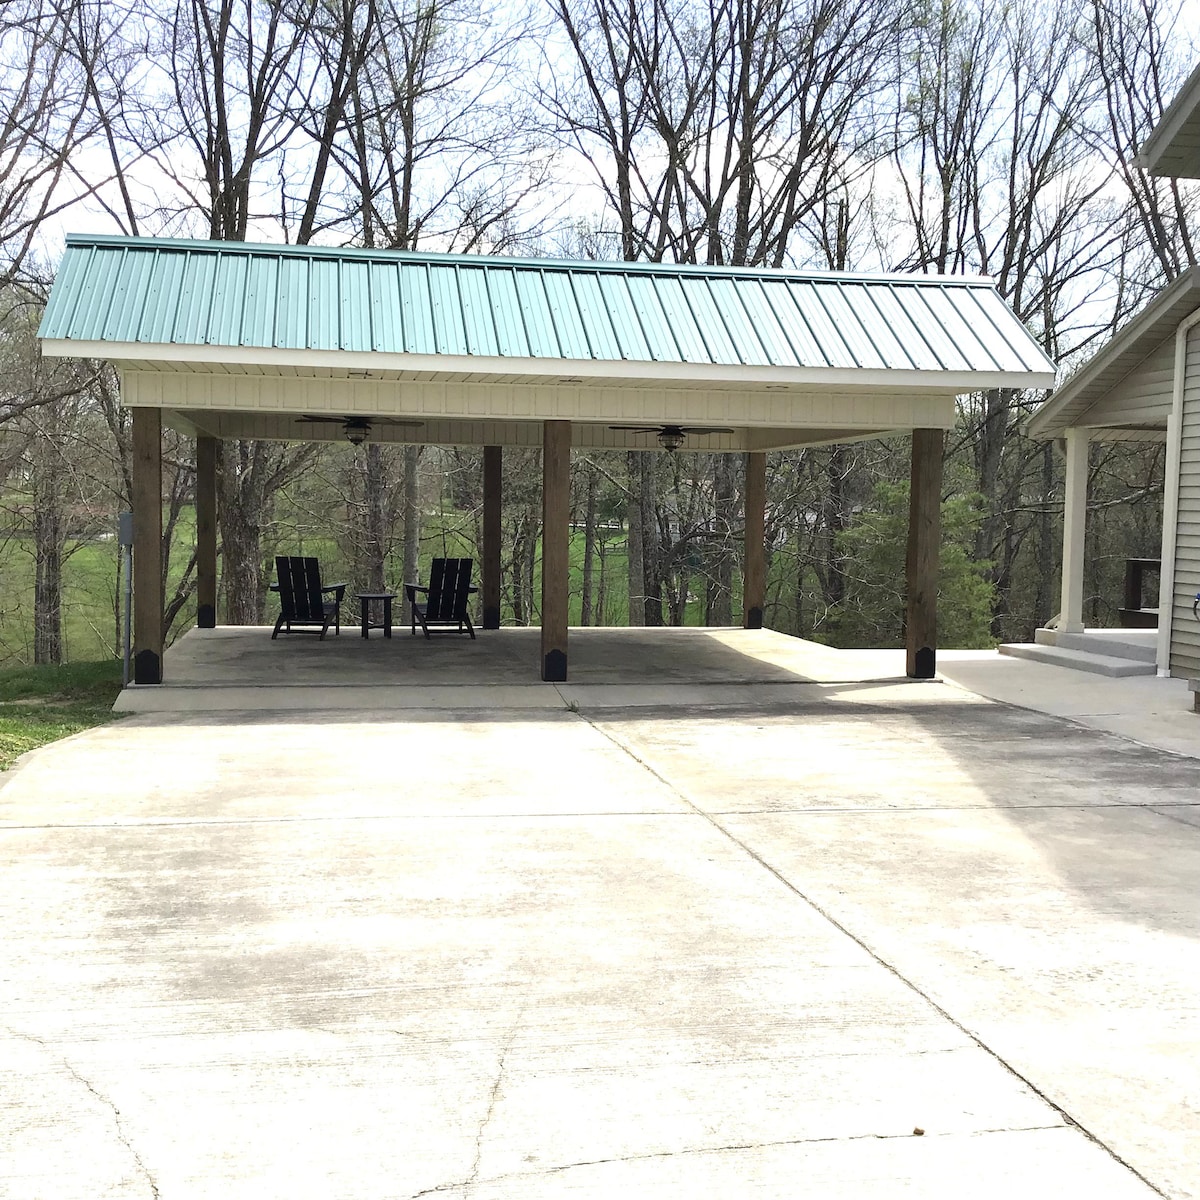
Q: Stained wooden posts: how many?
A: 6